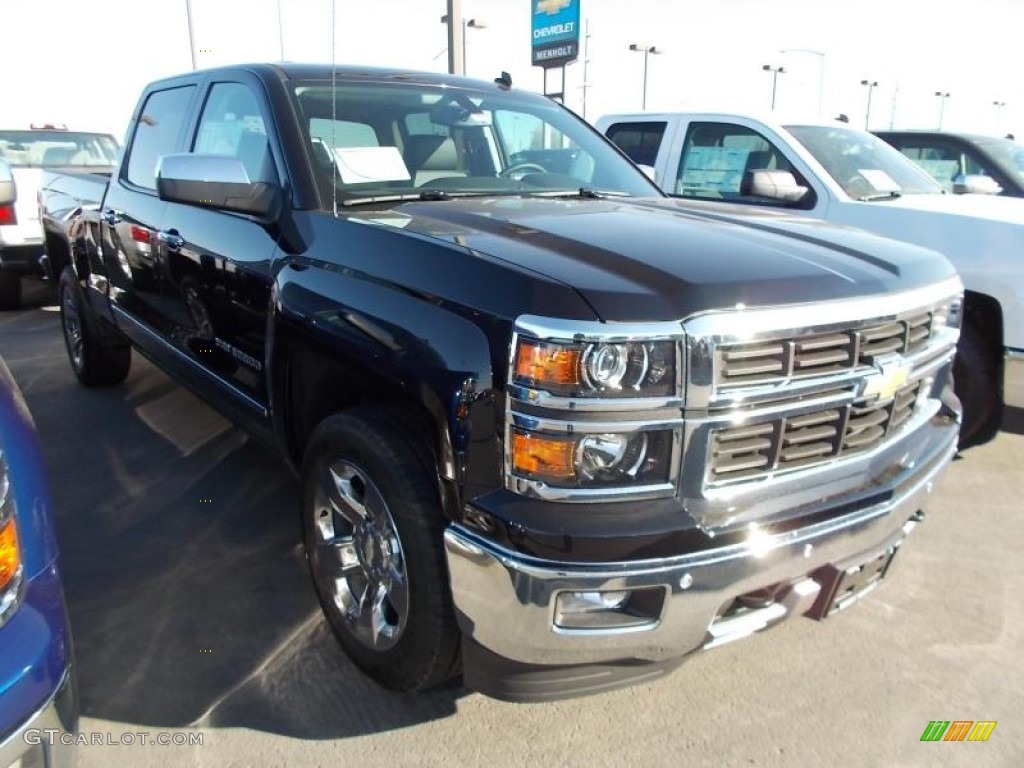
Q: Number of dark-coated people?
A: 0